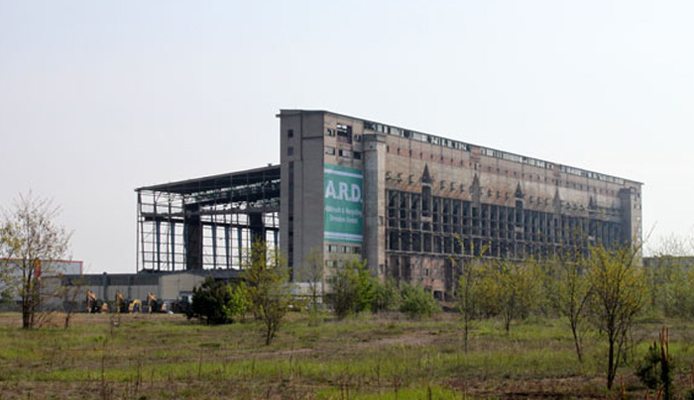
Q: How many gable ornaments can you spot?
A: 5